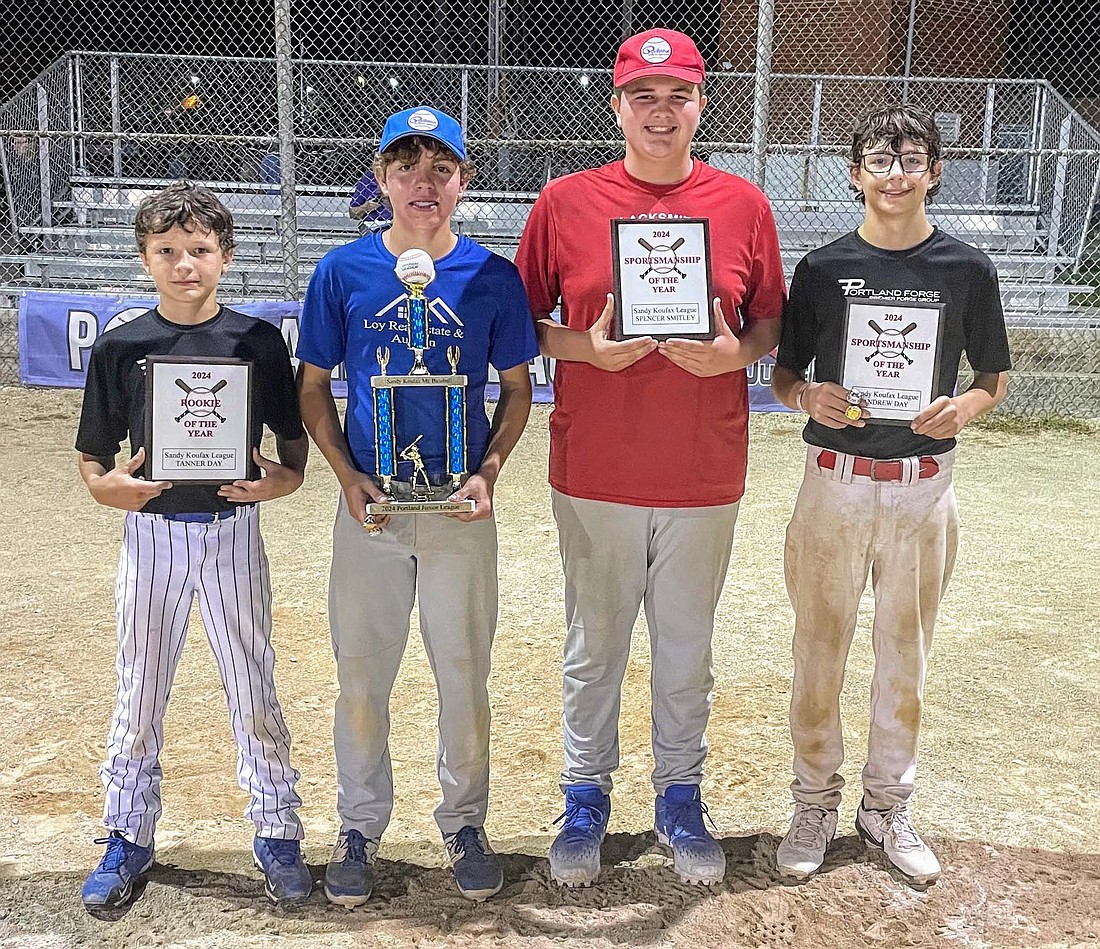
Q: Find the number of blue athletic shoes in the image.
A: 6